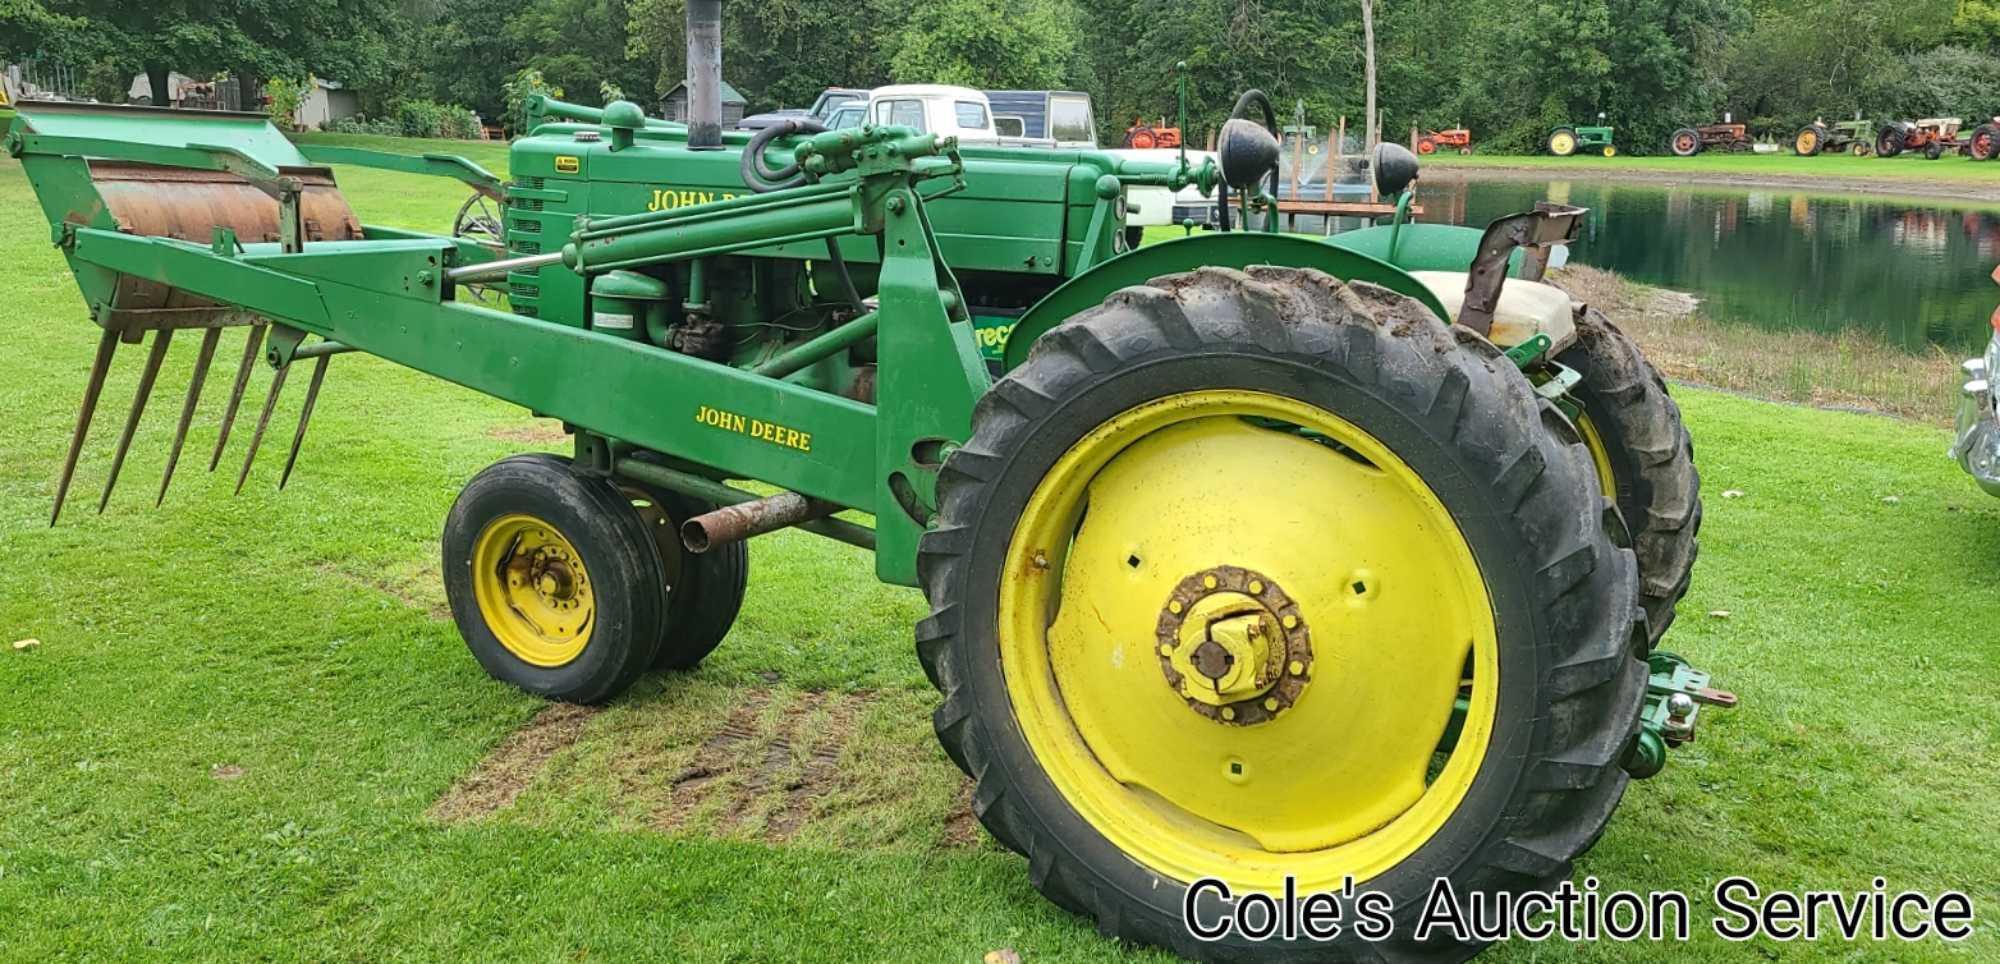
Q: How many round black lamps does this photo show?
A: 2